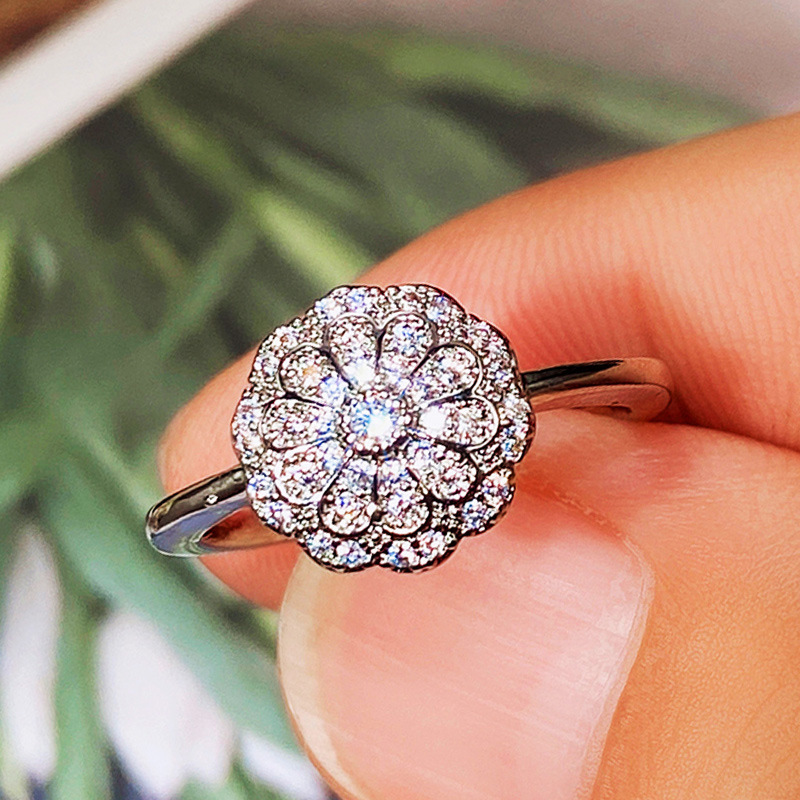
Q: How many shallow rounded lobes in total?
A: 10